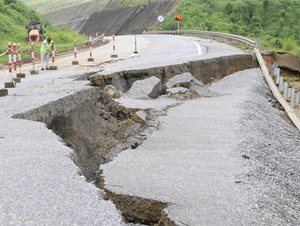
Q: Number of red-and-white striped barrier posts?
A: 9